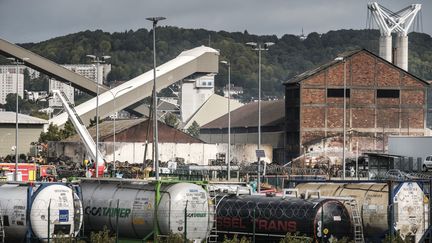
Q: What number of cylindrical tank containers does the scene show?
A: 4